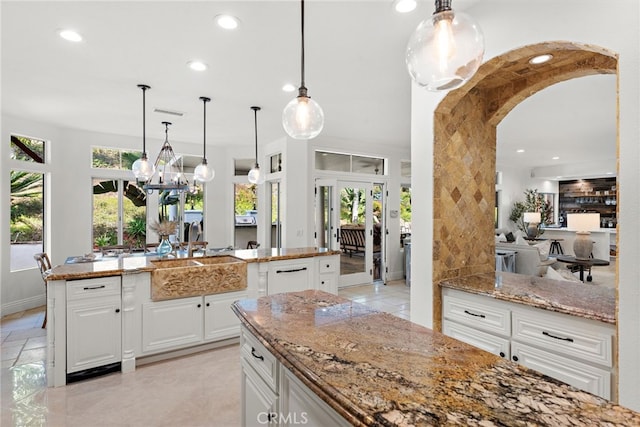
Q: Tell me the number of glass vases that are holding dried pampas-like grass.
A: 1